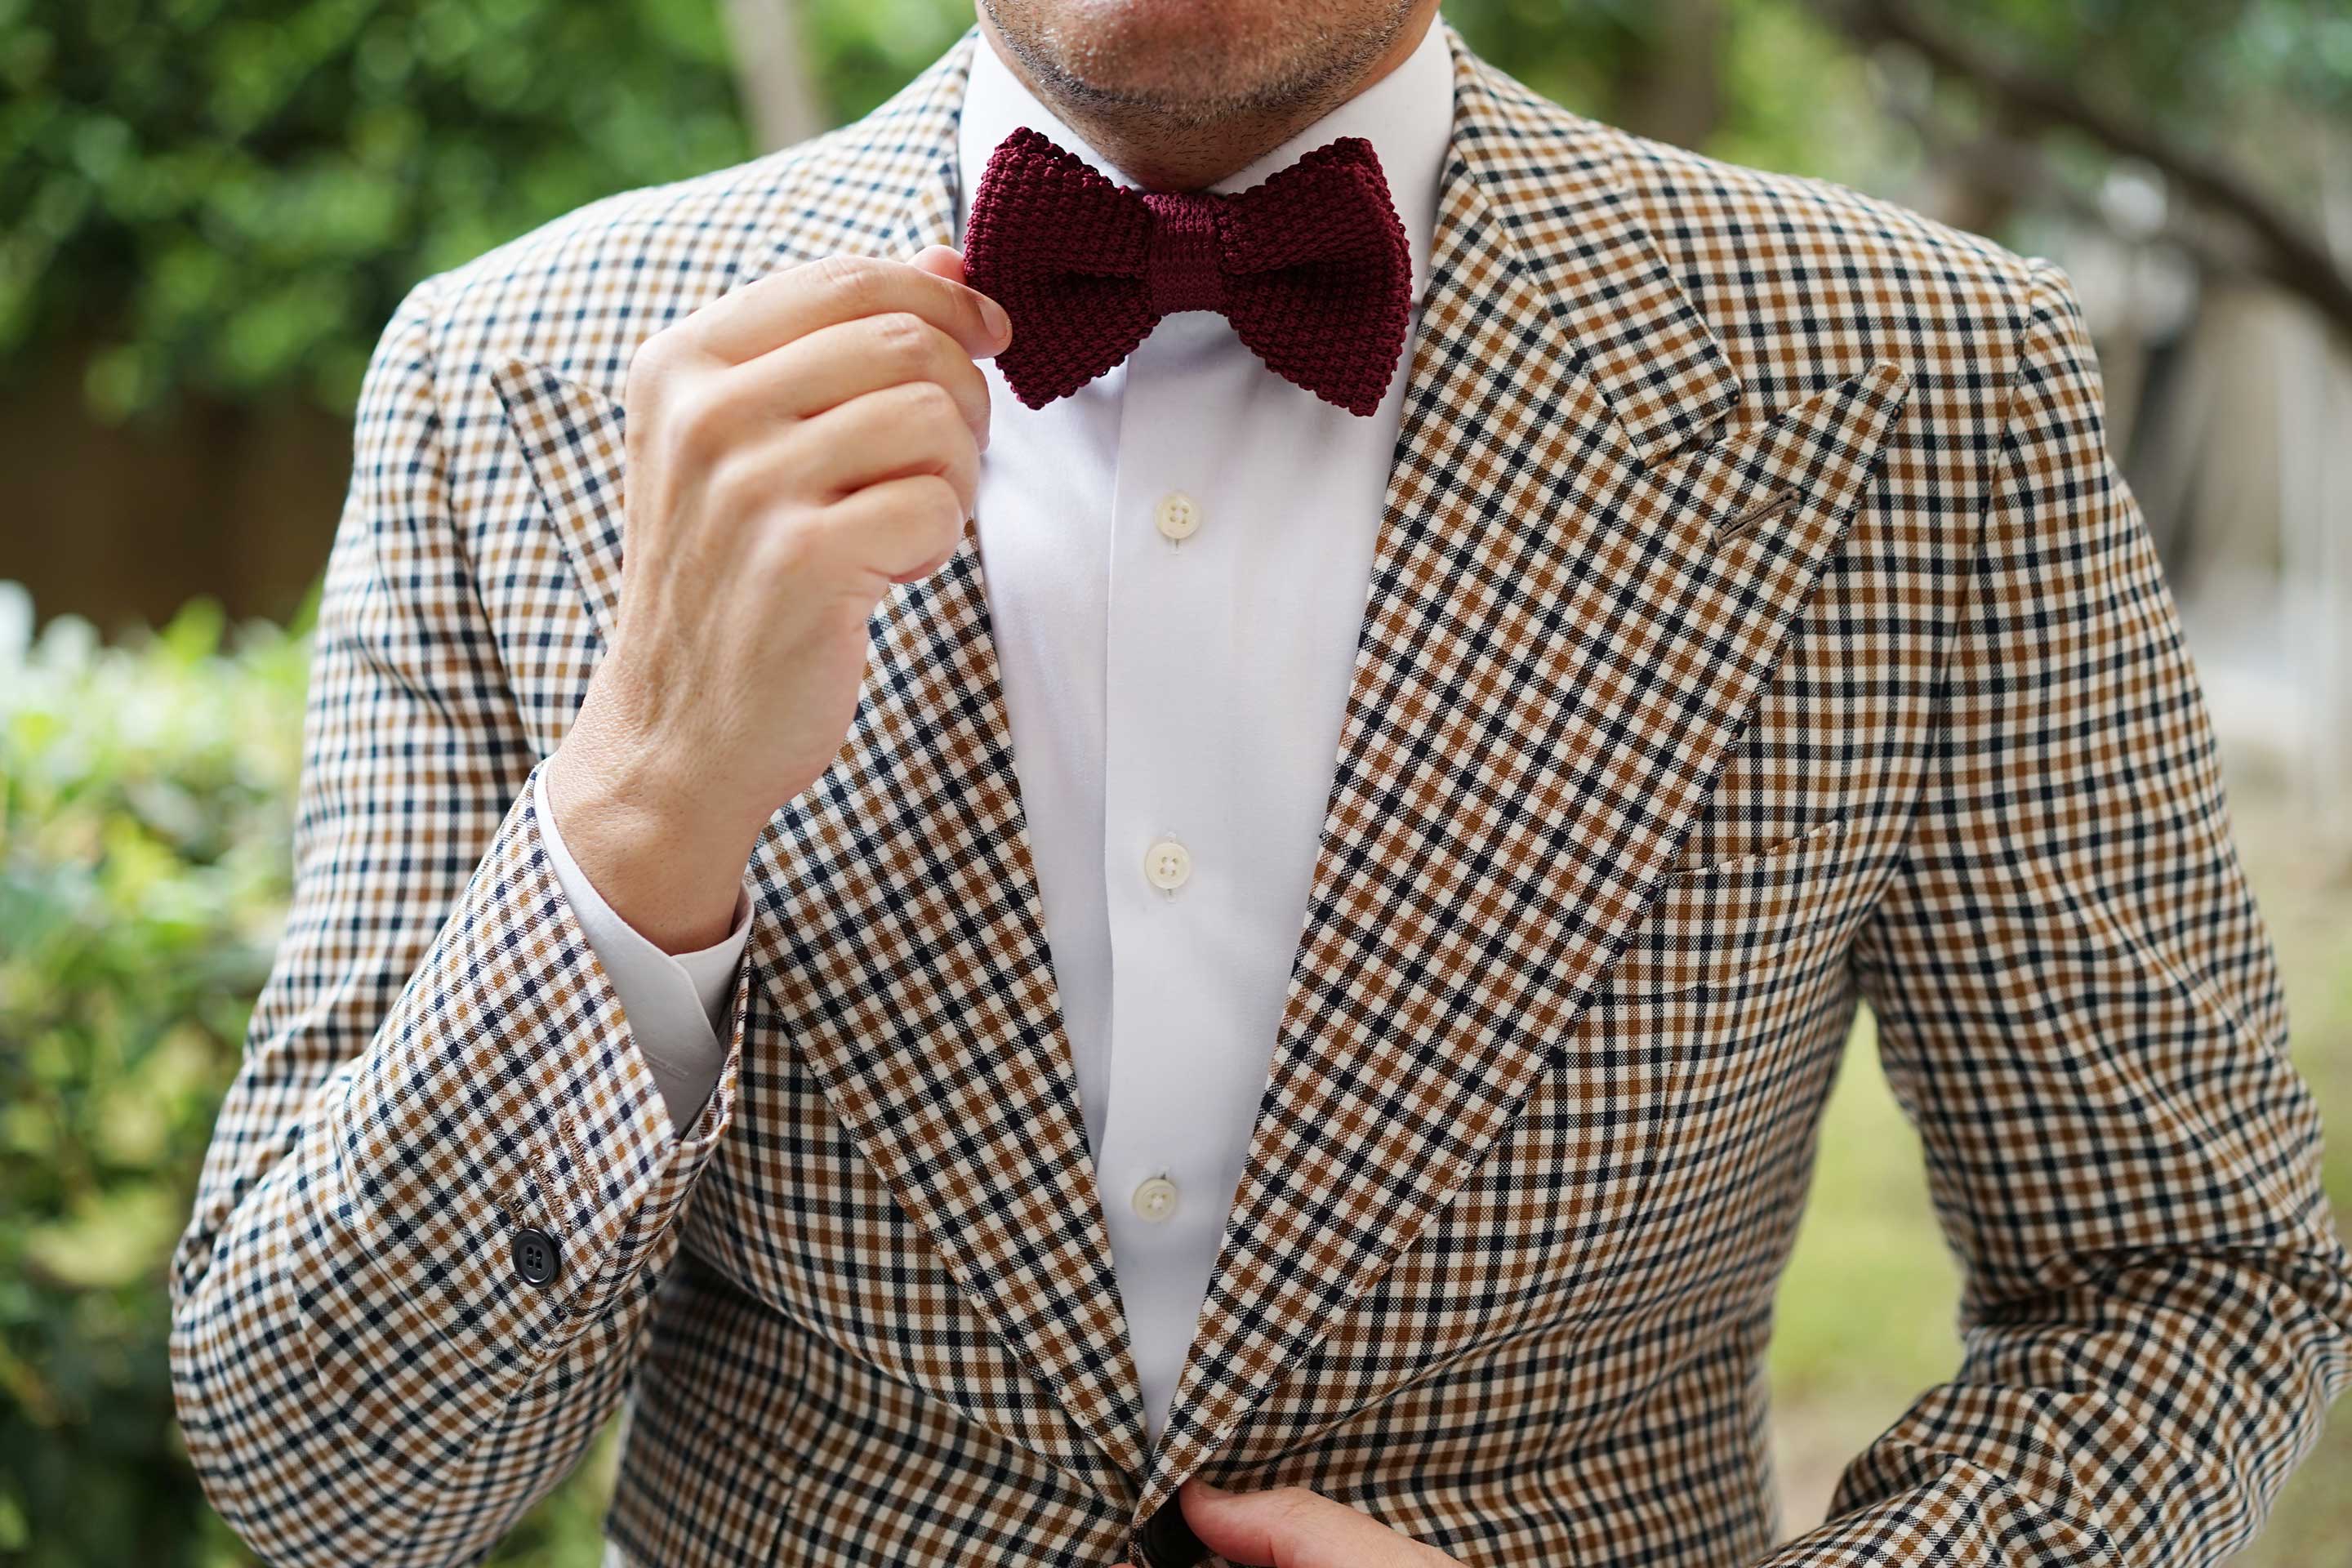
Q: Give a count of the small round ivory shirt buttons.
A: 3